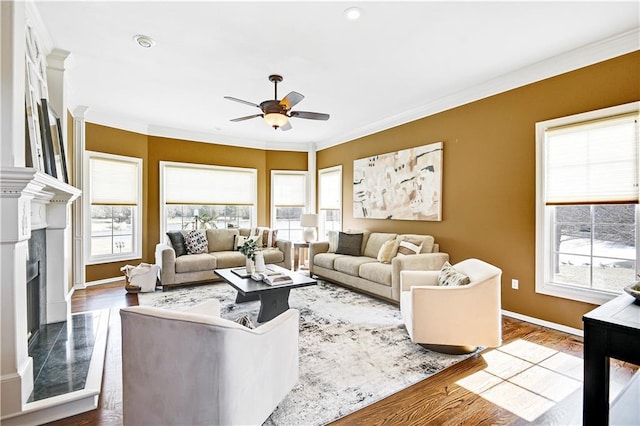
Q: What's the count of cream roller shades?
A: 5